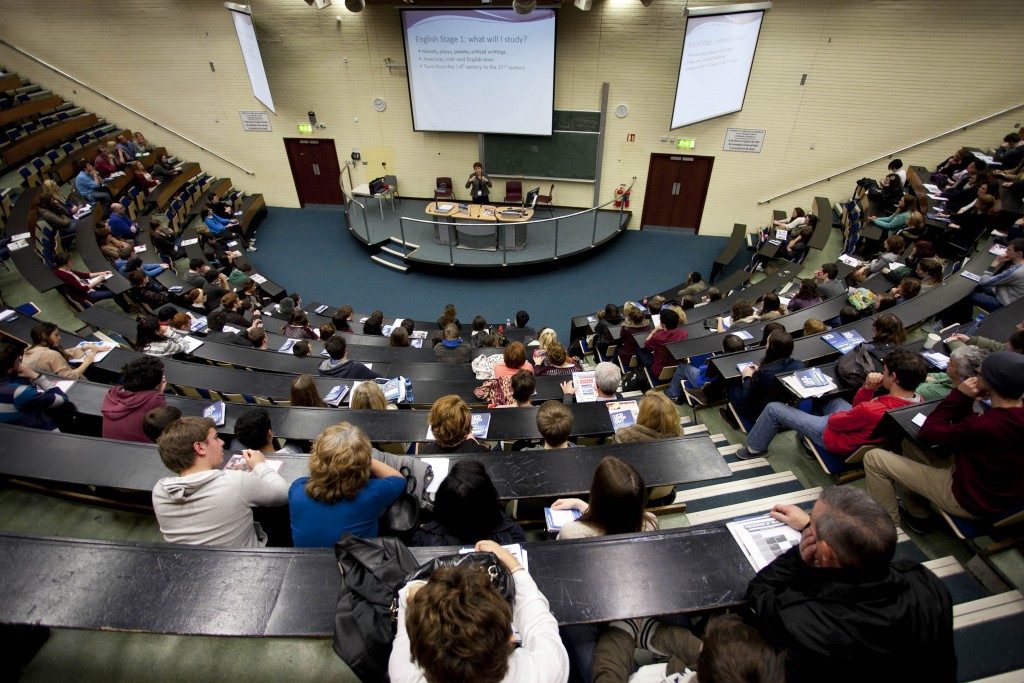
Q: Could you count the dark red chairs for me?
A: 3